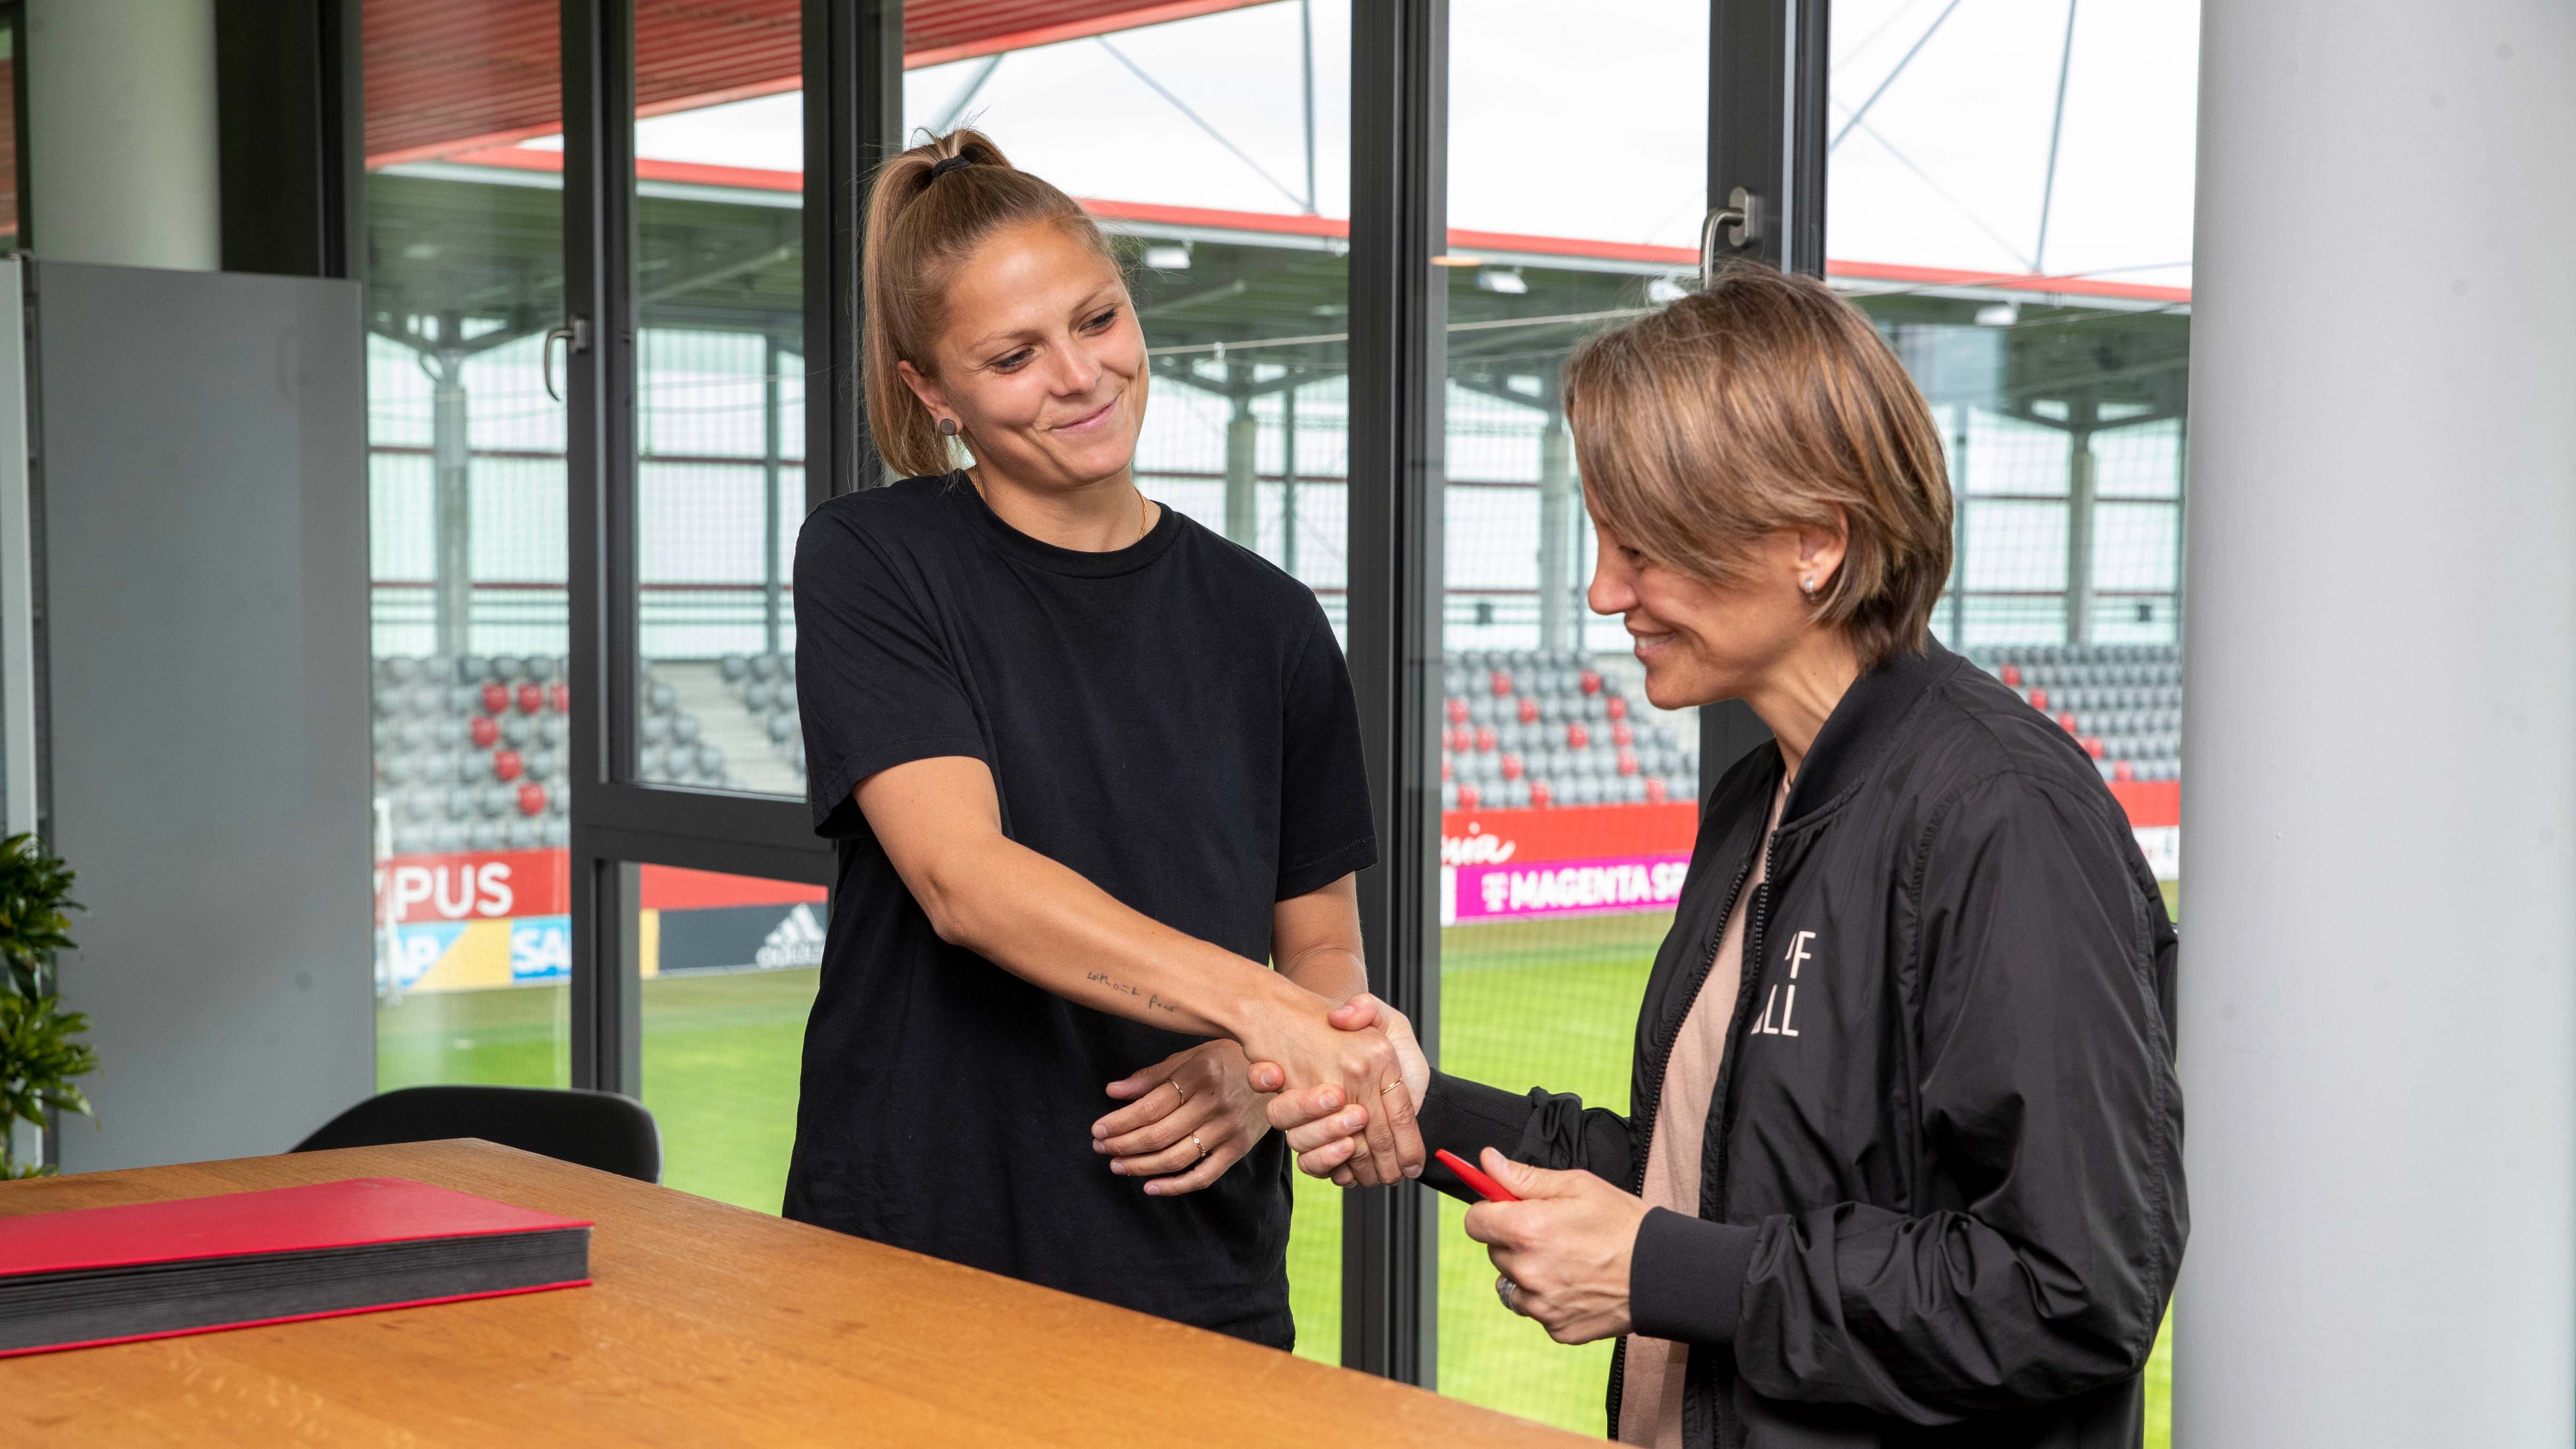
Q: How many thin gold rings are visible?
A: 3